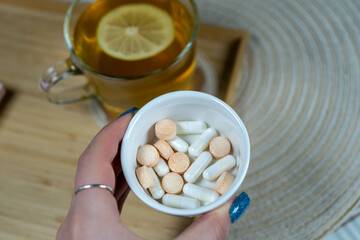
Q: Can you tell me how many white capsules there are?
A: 9